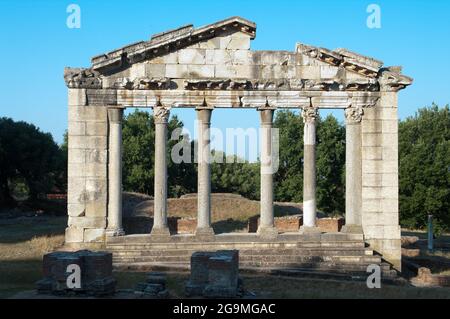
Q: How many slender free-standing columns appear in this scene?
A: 6